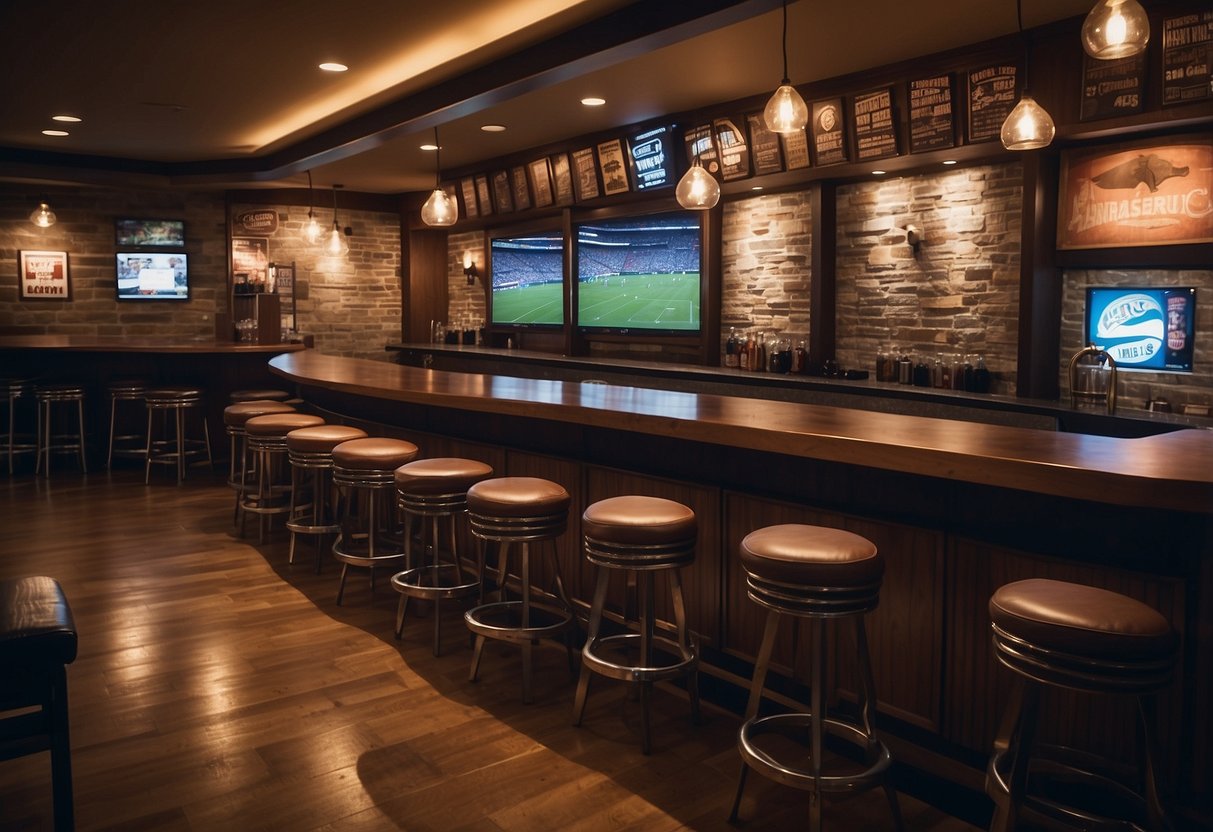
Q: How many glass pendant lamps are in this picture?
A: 8